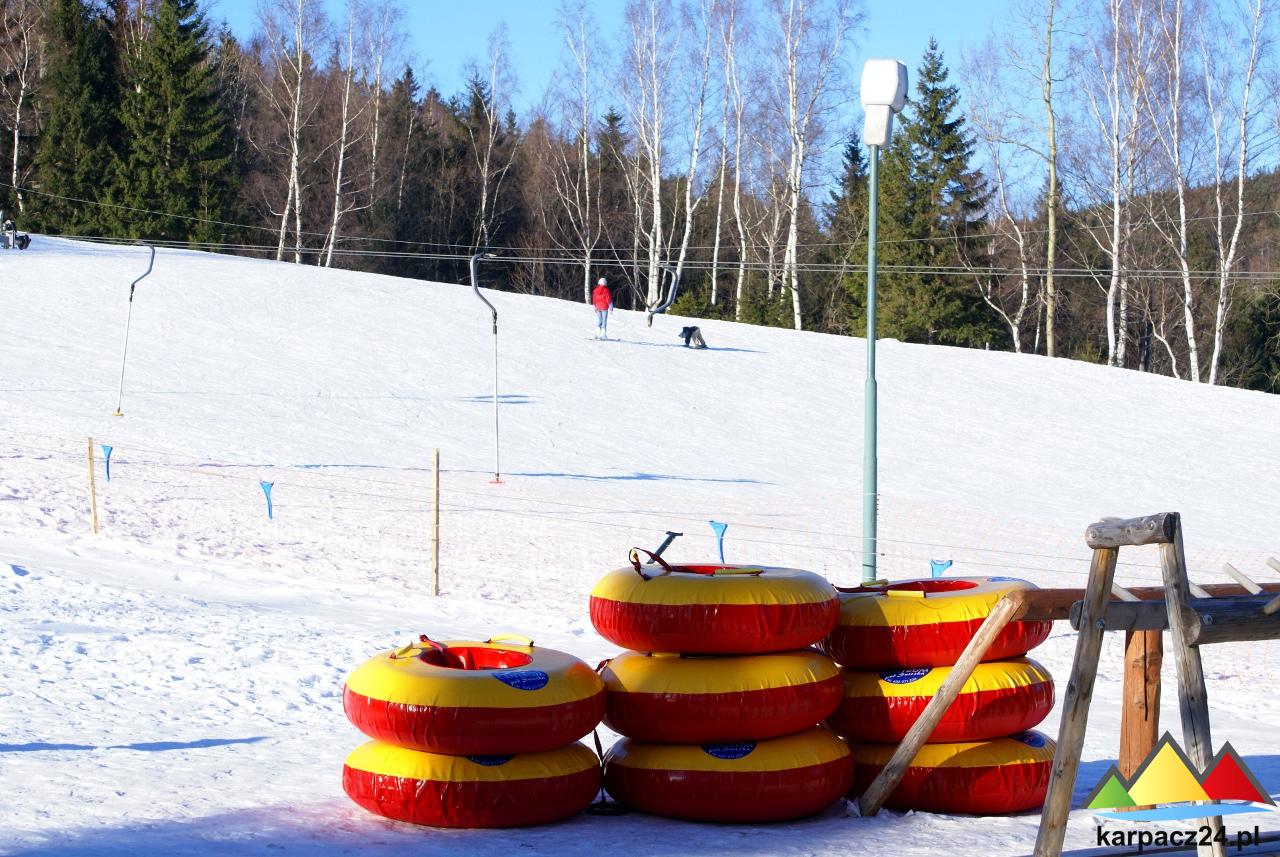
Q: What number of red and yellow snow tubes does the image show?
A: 8